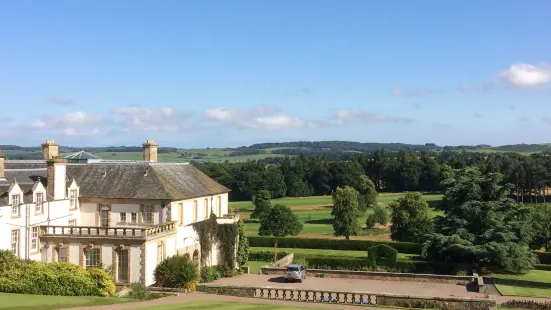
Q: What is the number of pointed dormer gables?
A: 3